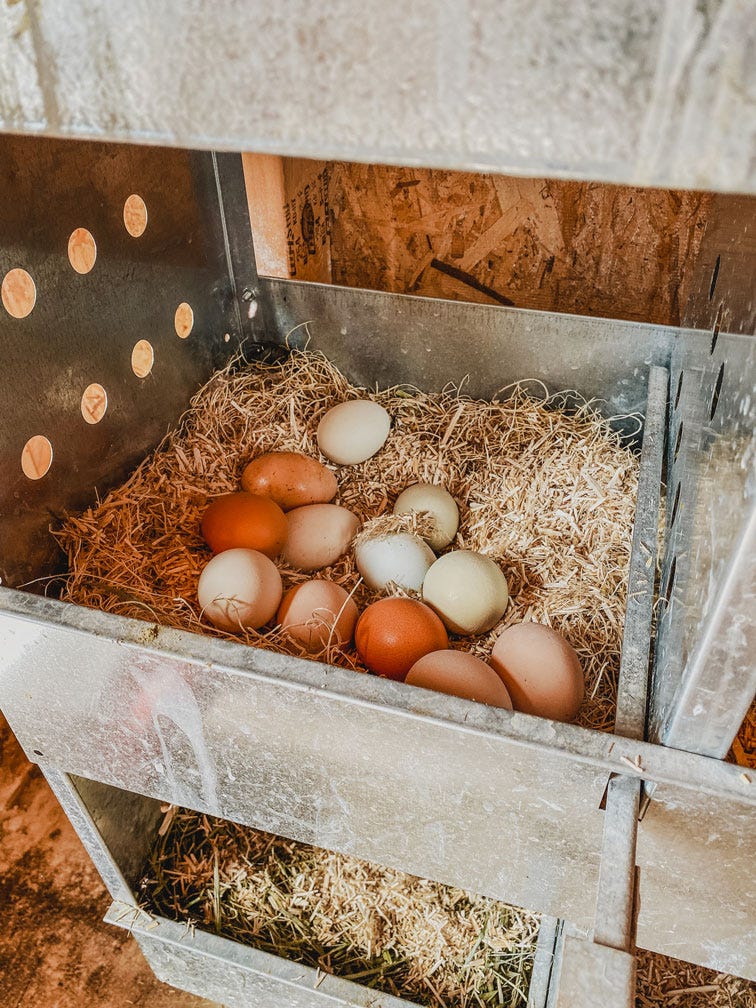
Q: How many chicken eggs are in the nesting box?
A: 12